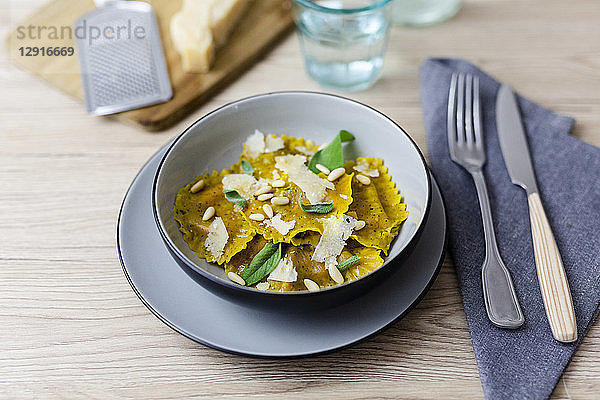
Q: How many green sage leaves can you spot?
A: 6